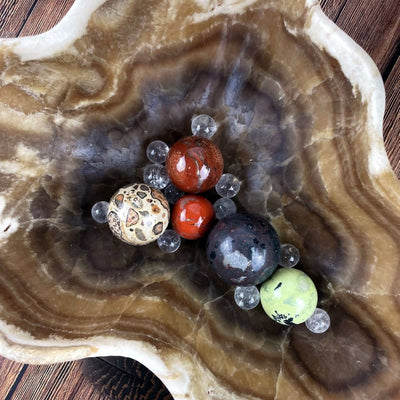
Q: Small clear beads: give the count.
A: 11